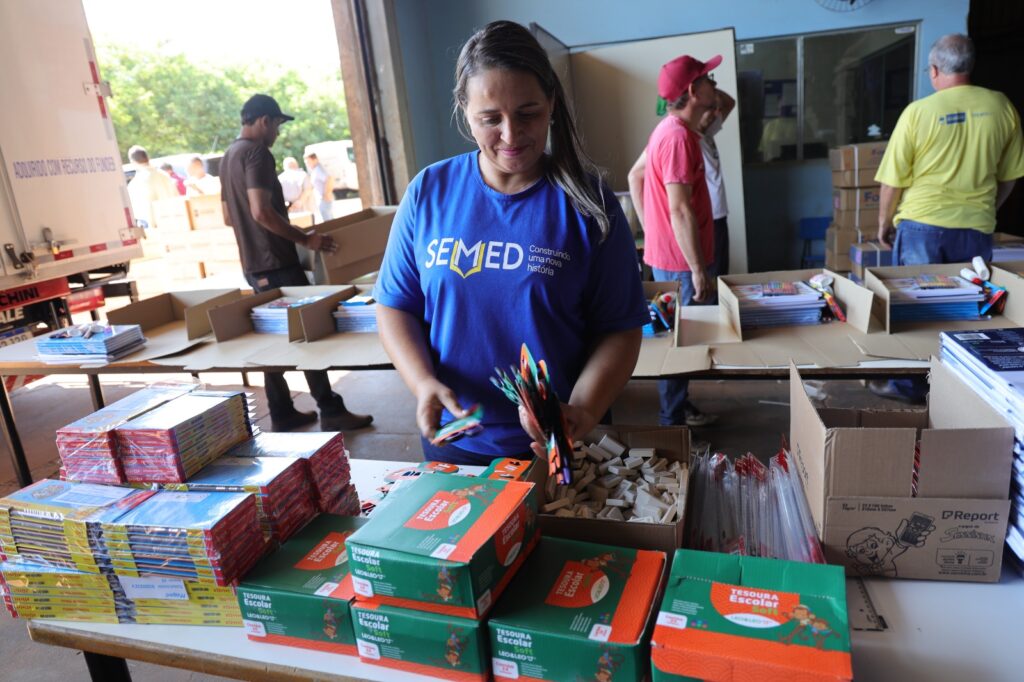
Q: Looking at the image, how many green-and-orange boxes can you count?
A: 5